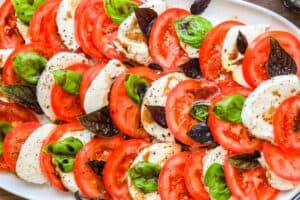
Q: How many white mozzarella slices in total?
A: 15